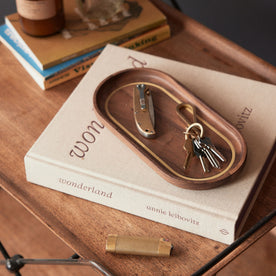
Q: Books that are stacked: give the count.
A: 2